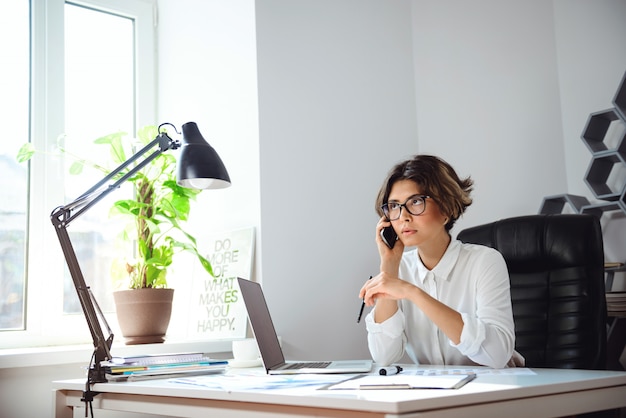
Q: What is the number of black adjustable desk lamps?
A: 1